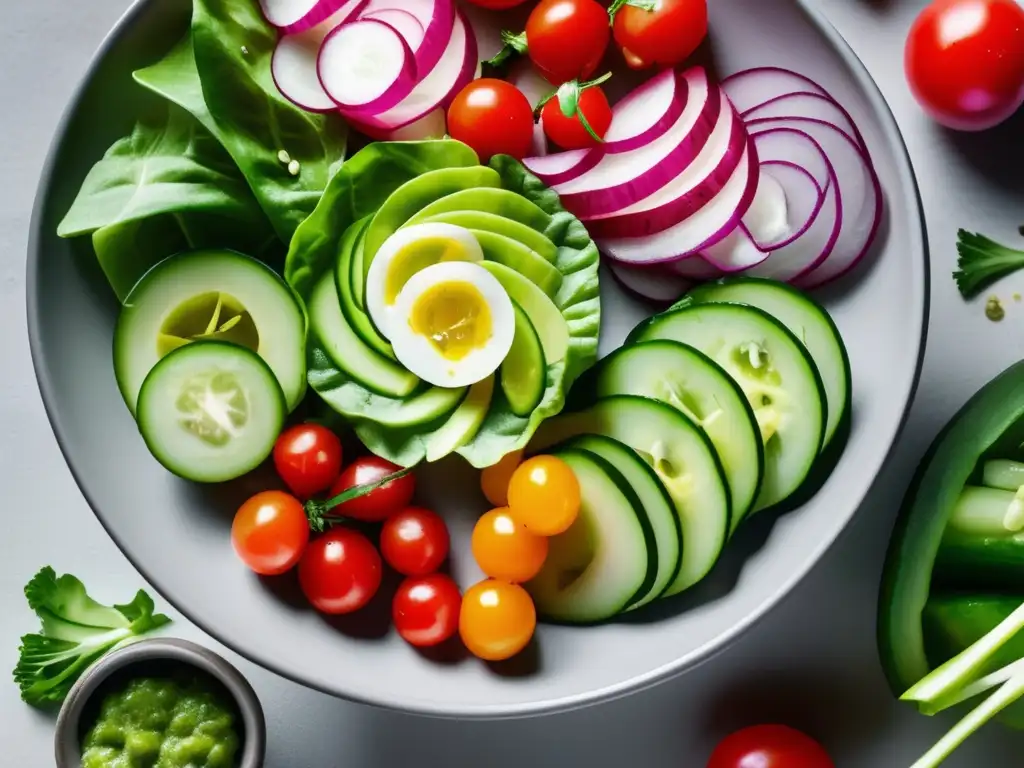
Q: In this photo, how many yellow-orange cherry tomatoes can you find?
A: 4